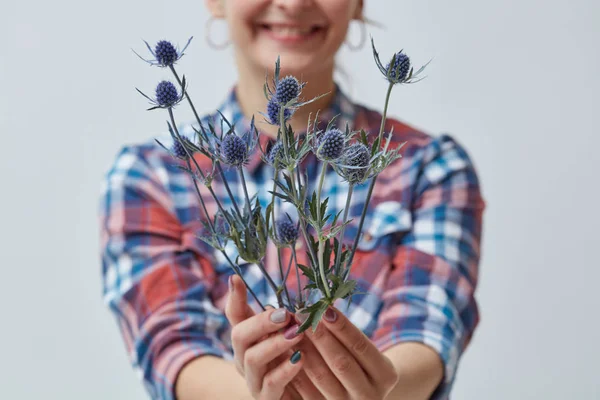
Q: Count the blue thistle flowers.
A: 11